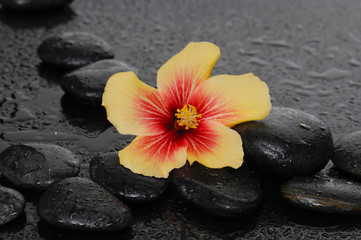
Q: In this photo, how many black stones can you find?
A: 11